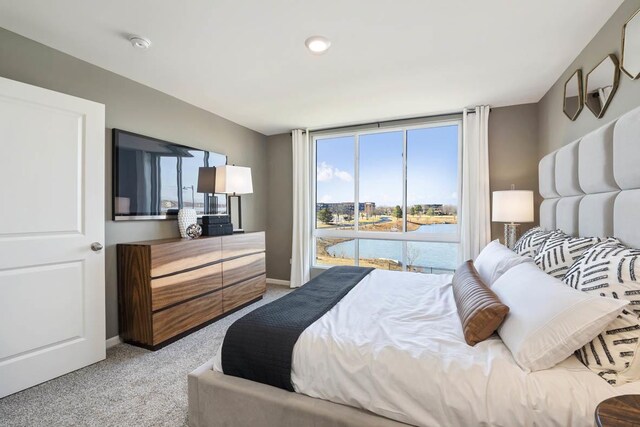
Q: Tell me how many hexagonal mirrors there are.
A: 3